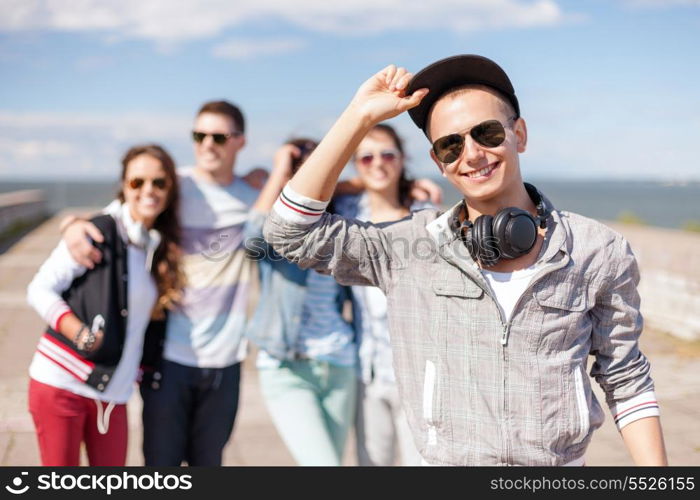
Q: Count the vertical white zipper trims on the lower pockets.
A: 2